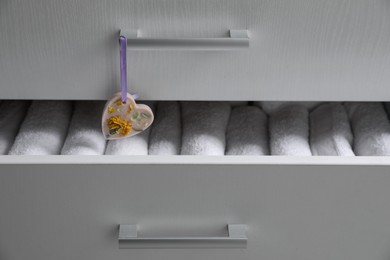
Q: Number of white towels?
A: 10